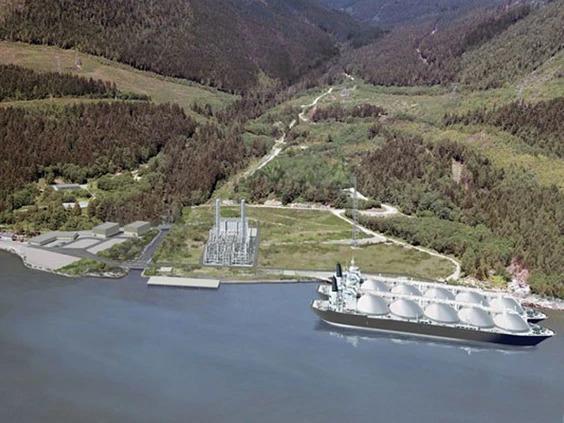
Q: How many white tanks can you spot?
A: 10